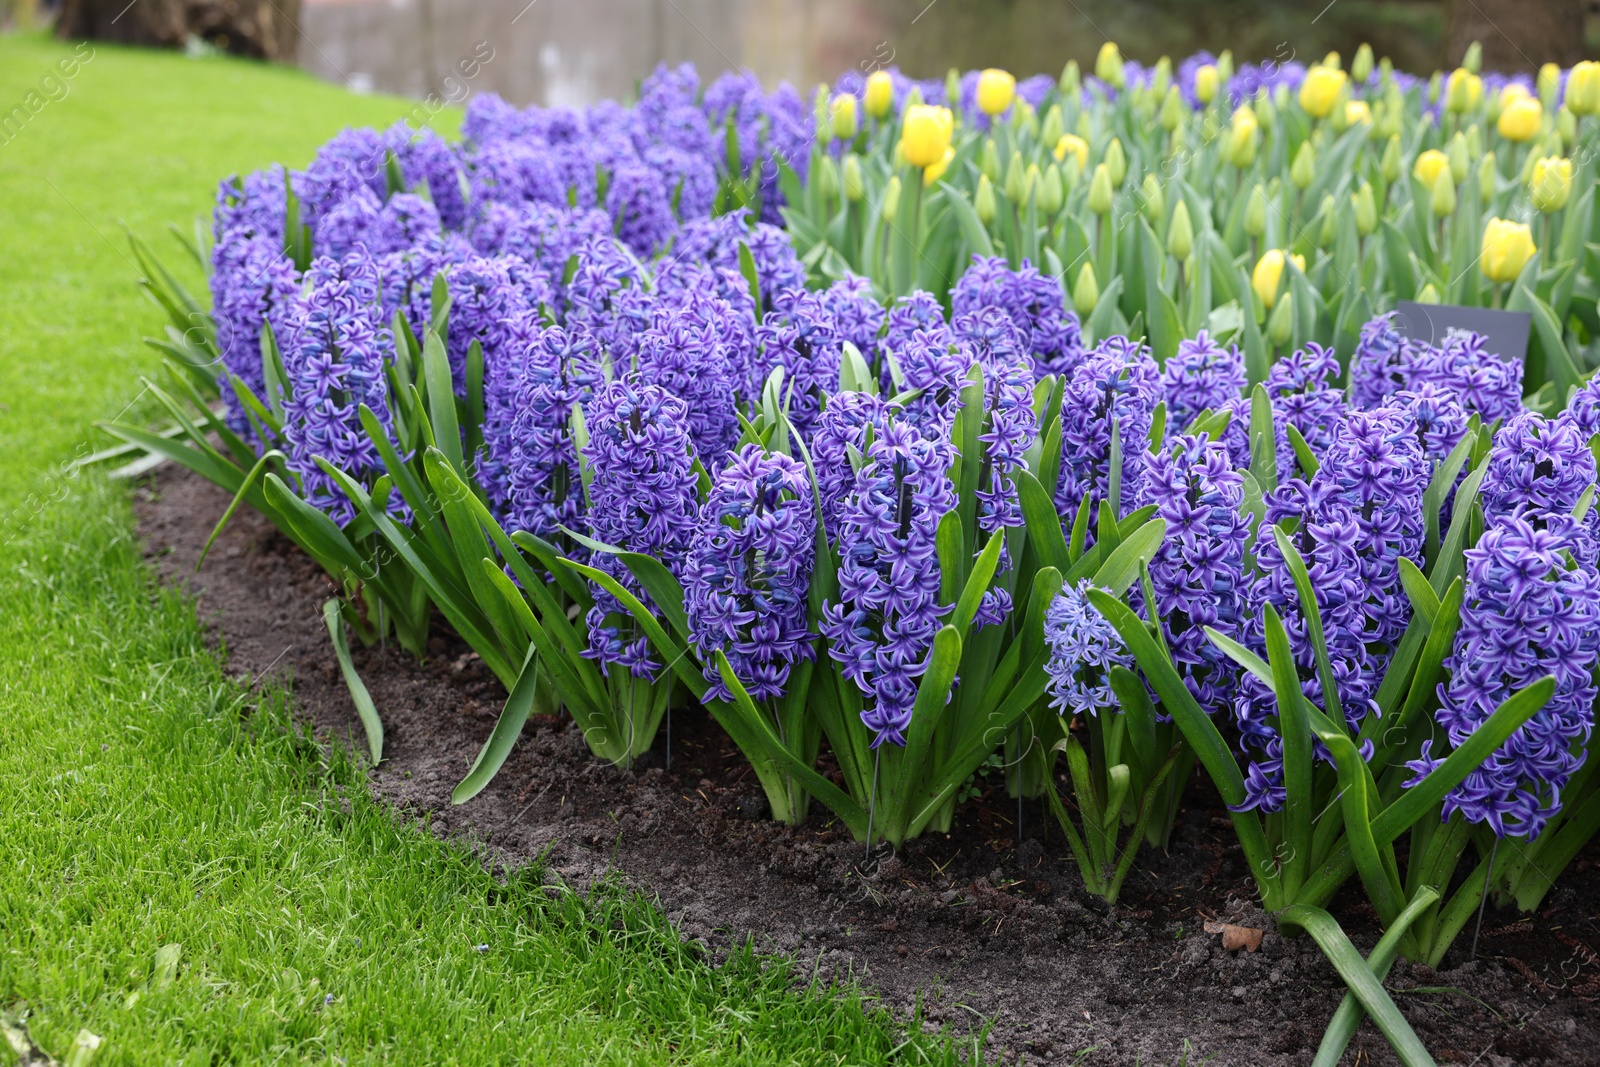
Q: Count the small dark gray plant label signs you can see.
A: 1